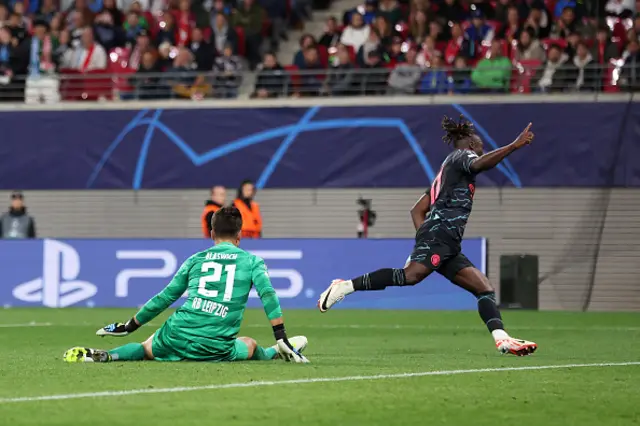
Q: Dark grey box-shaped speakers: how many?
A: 1